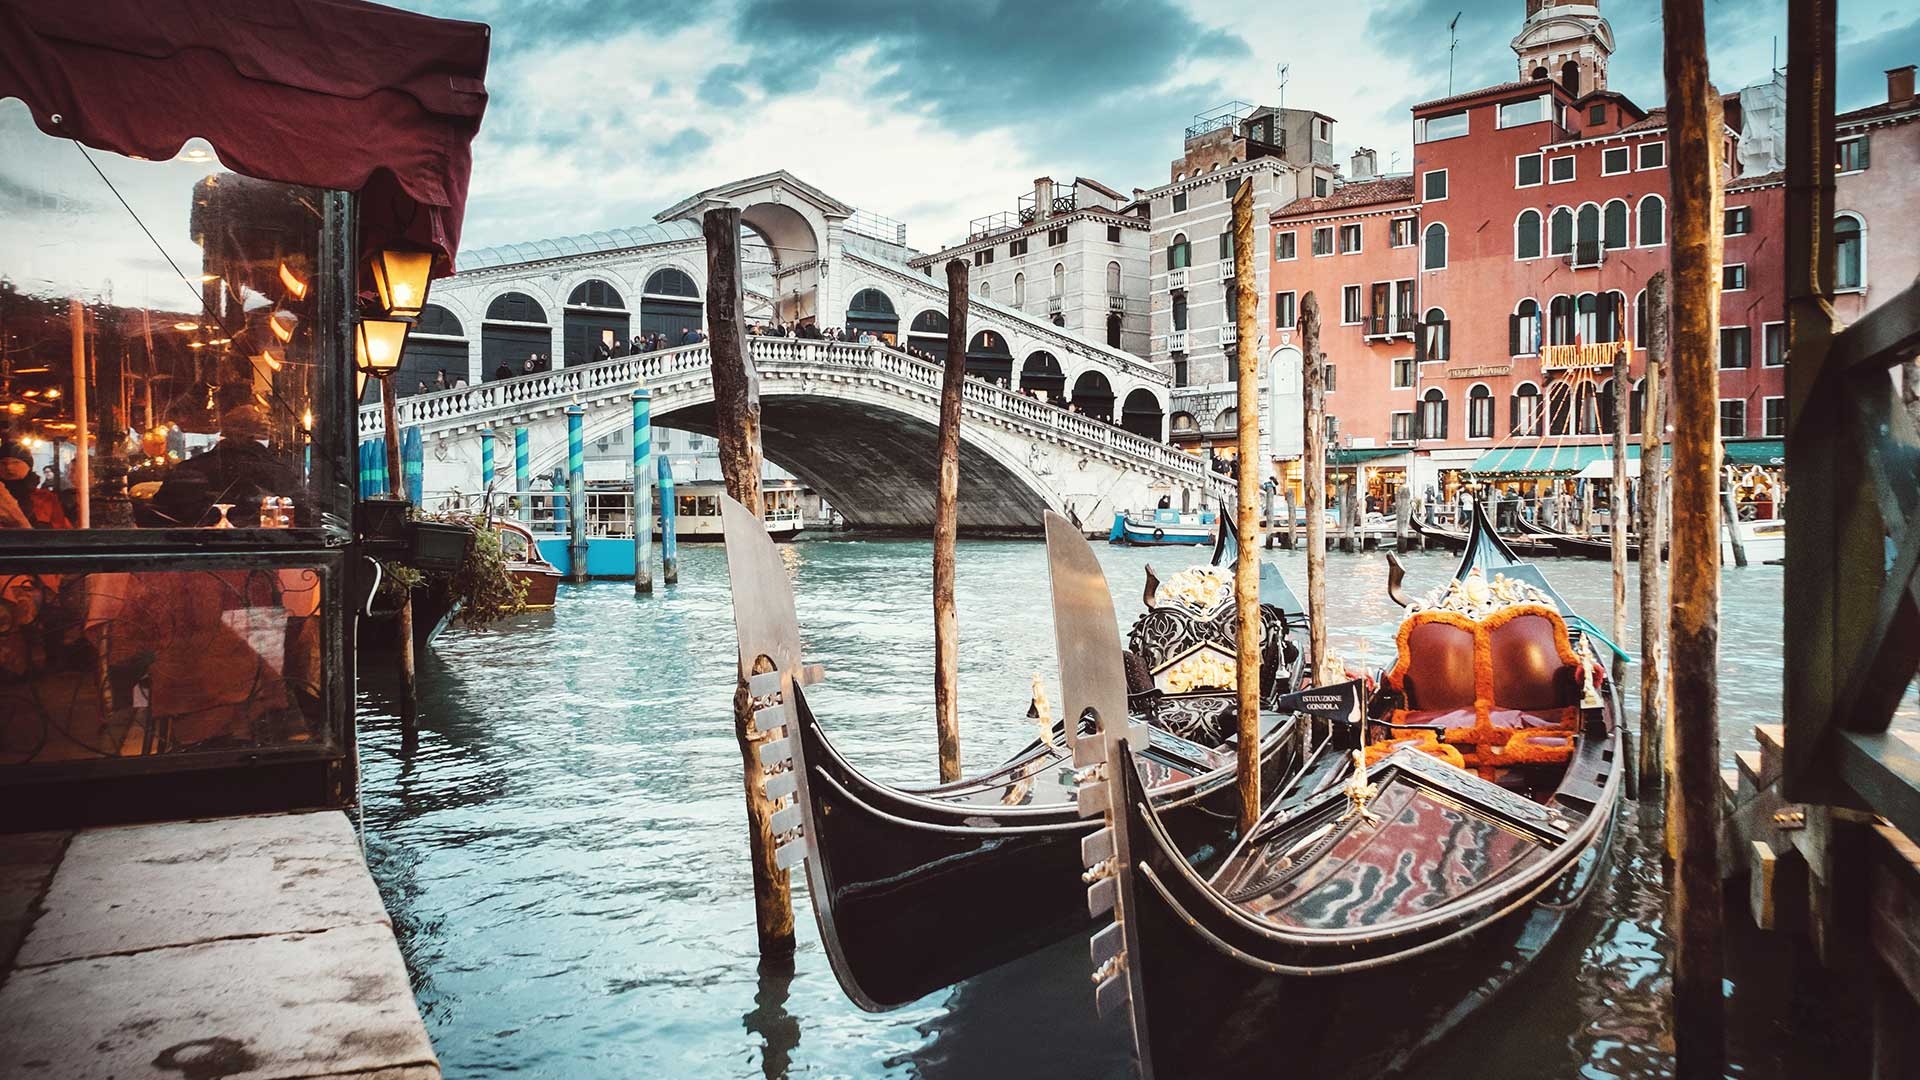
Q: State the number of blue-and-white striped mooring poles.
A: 4